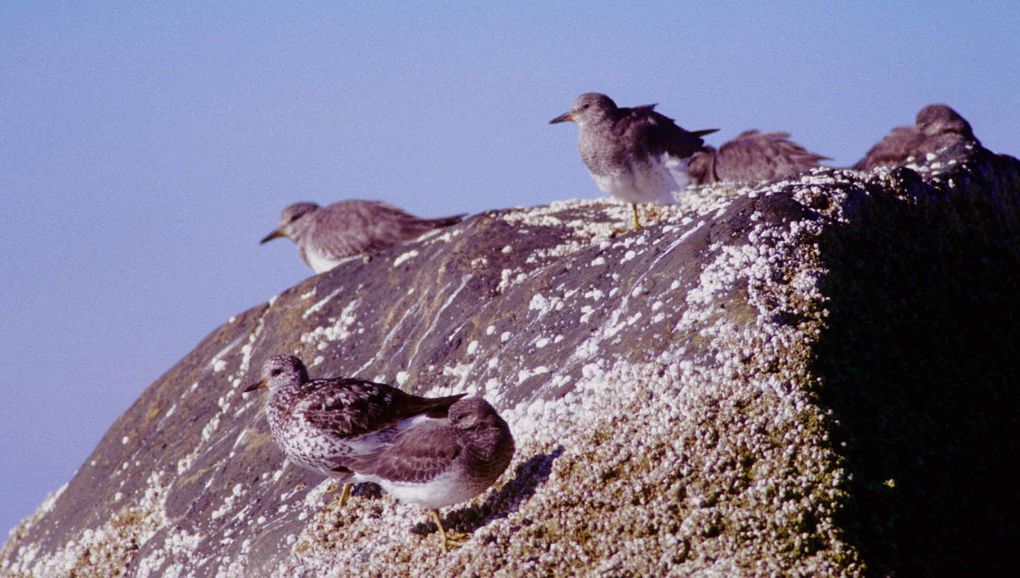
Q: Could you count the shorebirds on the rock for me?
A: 6